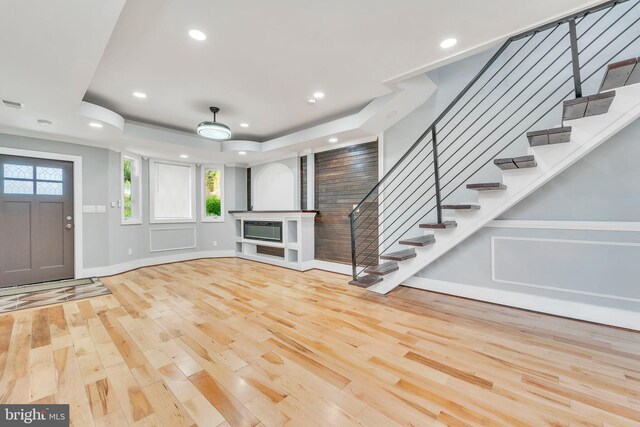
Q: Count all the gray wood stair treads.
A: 11